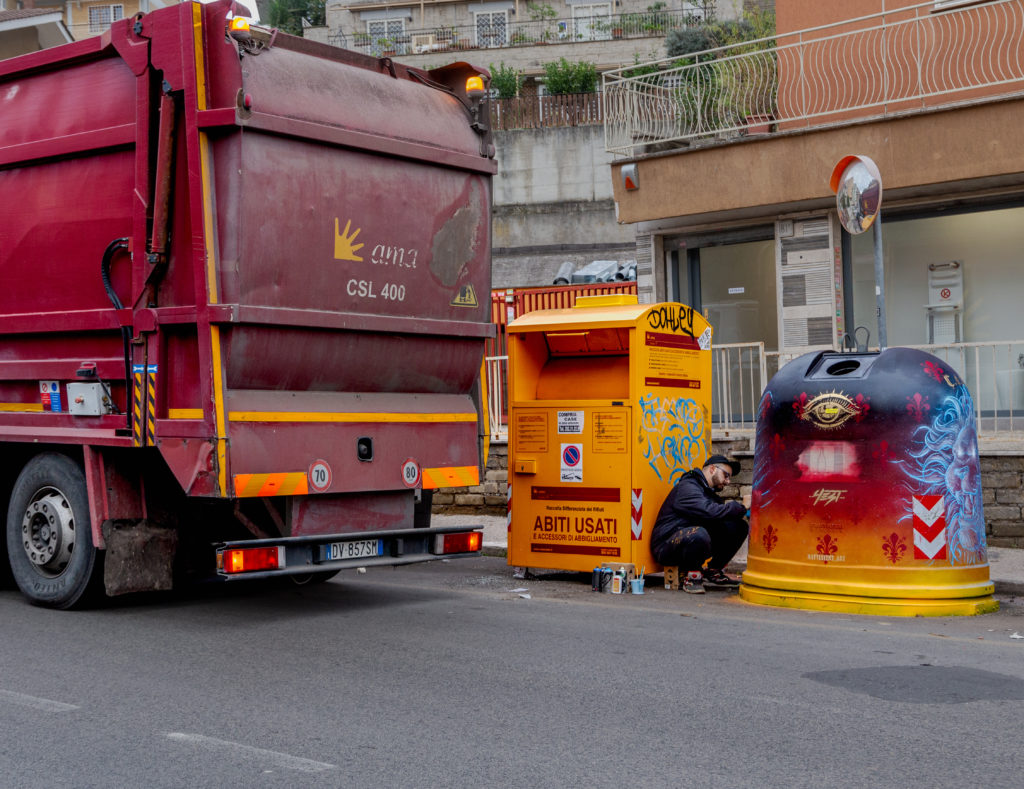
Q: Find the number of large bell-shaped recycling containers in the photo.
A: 1